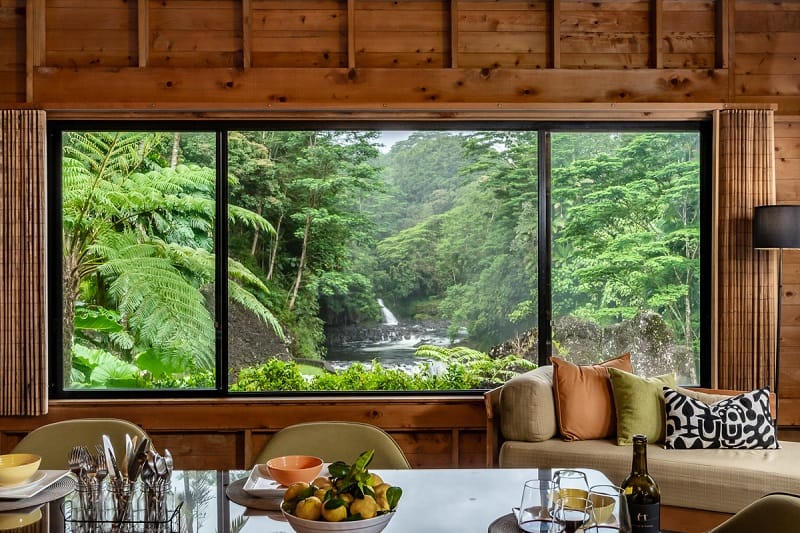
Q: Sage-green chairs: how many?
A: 3